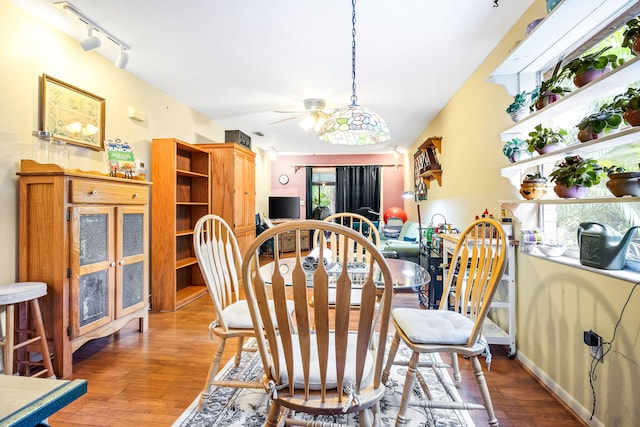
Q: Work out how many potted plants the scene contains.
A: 11